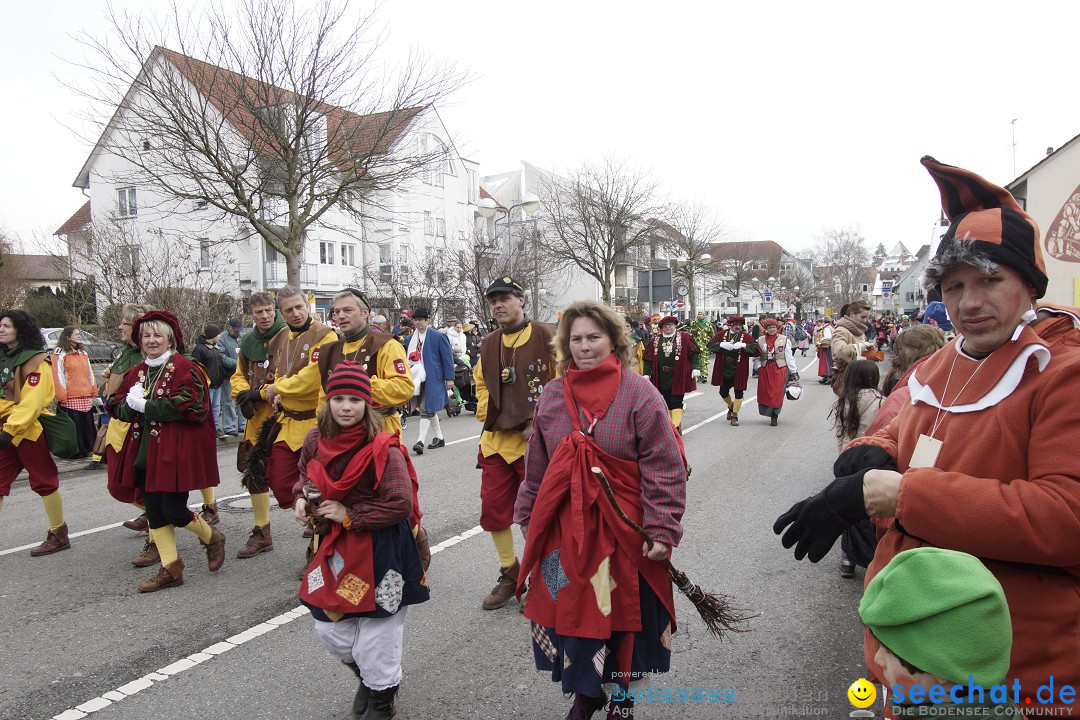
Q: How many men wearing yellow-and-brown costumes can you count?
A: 4